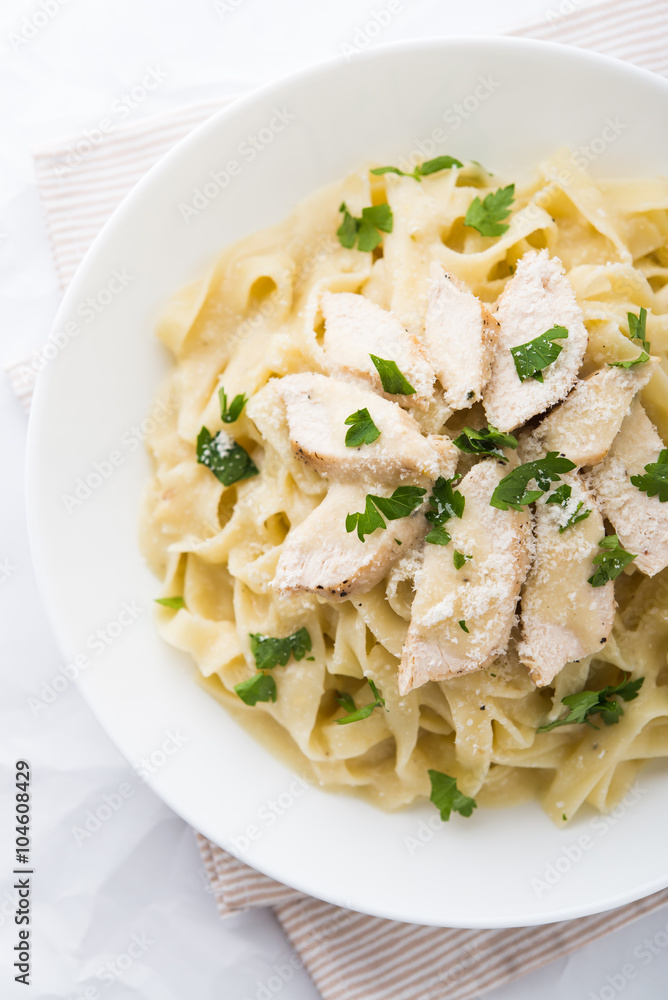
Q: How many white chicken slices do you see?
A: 9